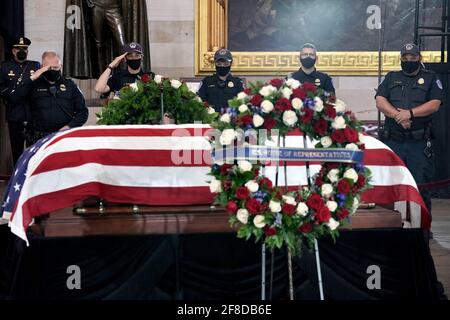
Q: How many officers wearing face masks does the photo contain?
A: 6